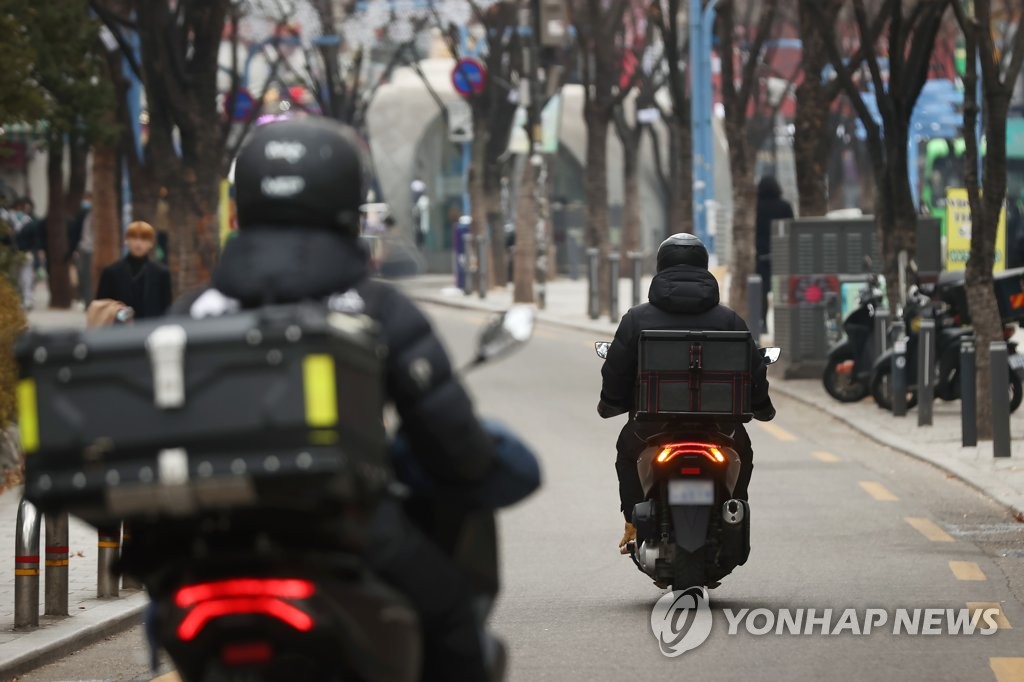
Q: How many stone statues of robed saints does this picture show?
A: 0